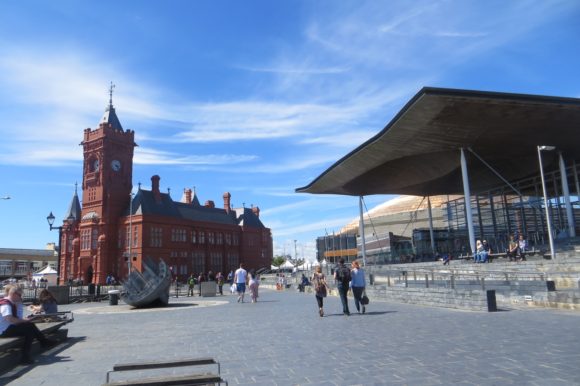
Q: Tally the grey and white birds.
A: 0